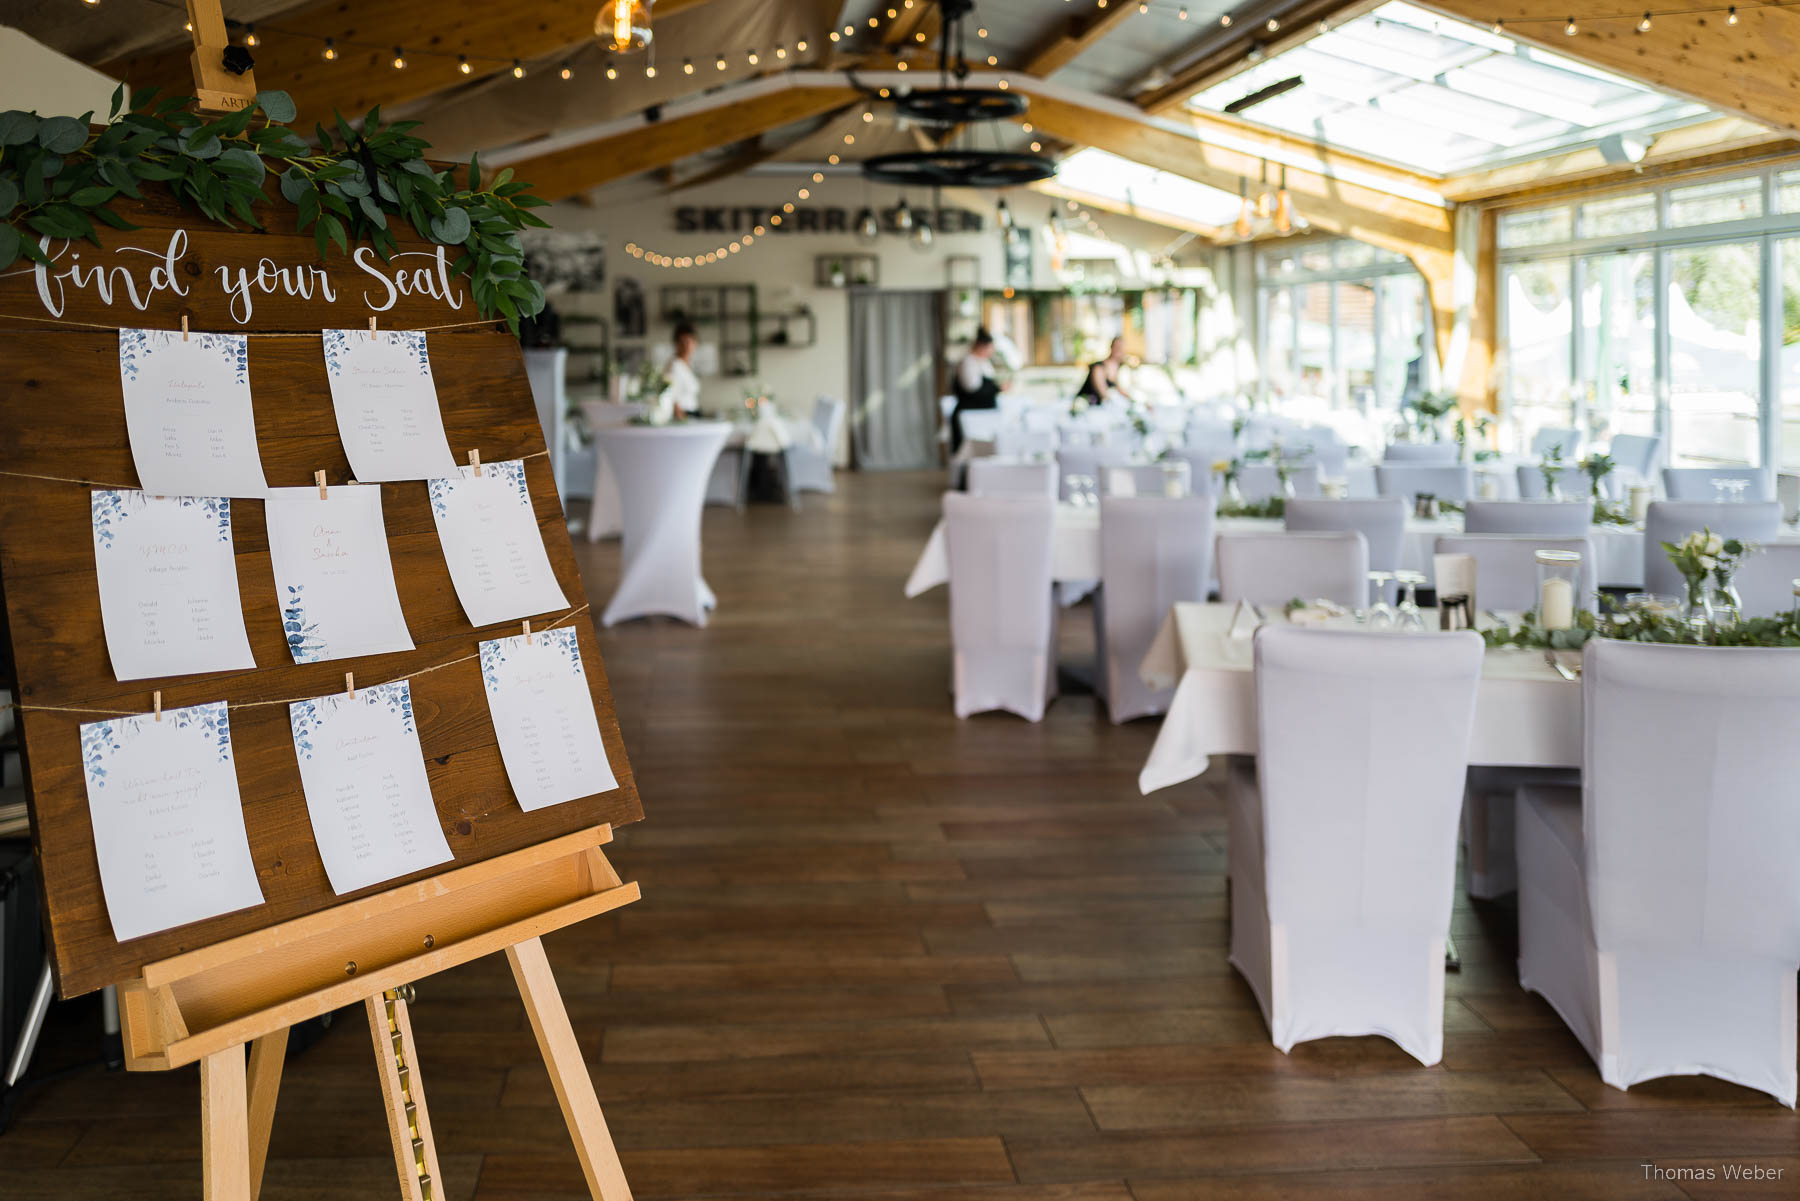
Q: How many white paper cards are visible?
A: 8